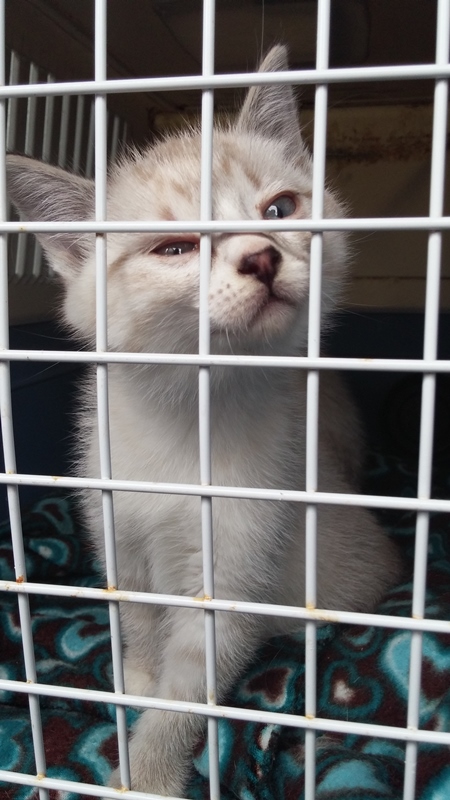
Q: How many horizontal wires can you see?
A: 7